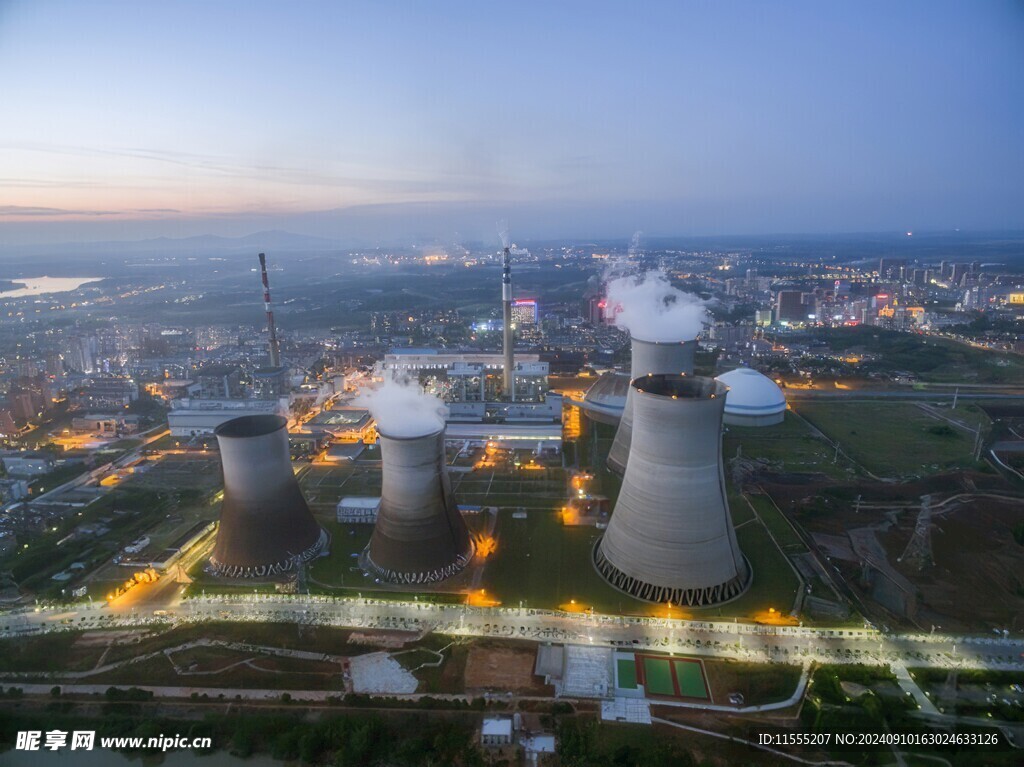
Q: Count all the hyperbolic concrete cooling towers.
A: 4